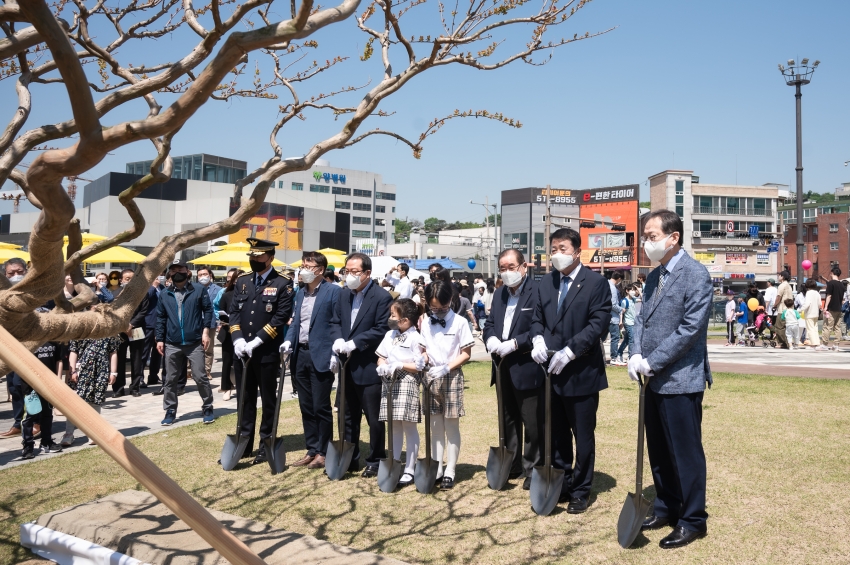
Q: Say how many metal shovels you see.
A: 8